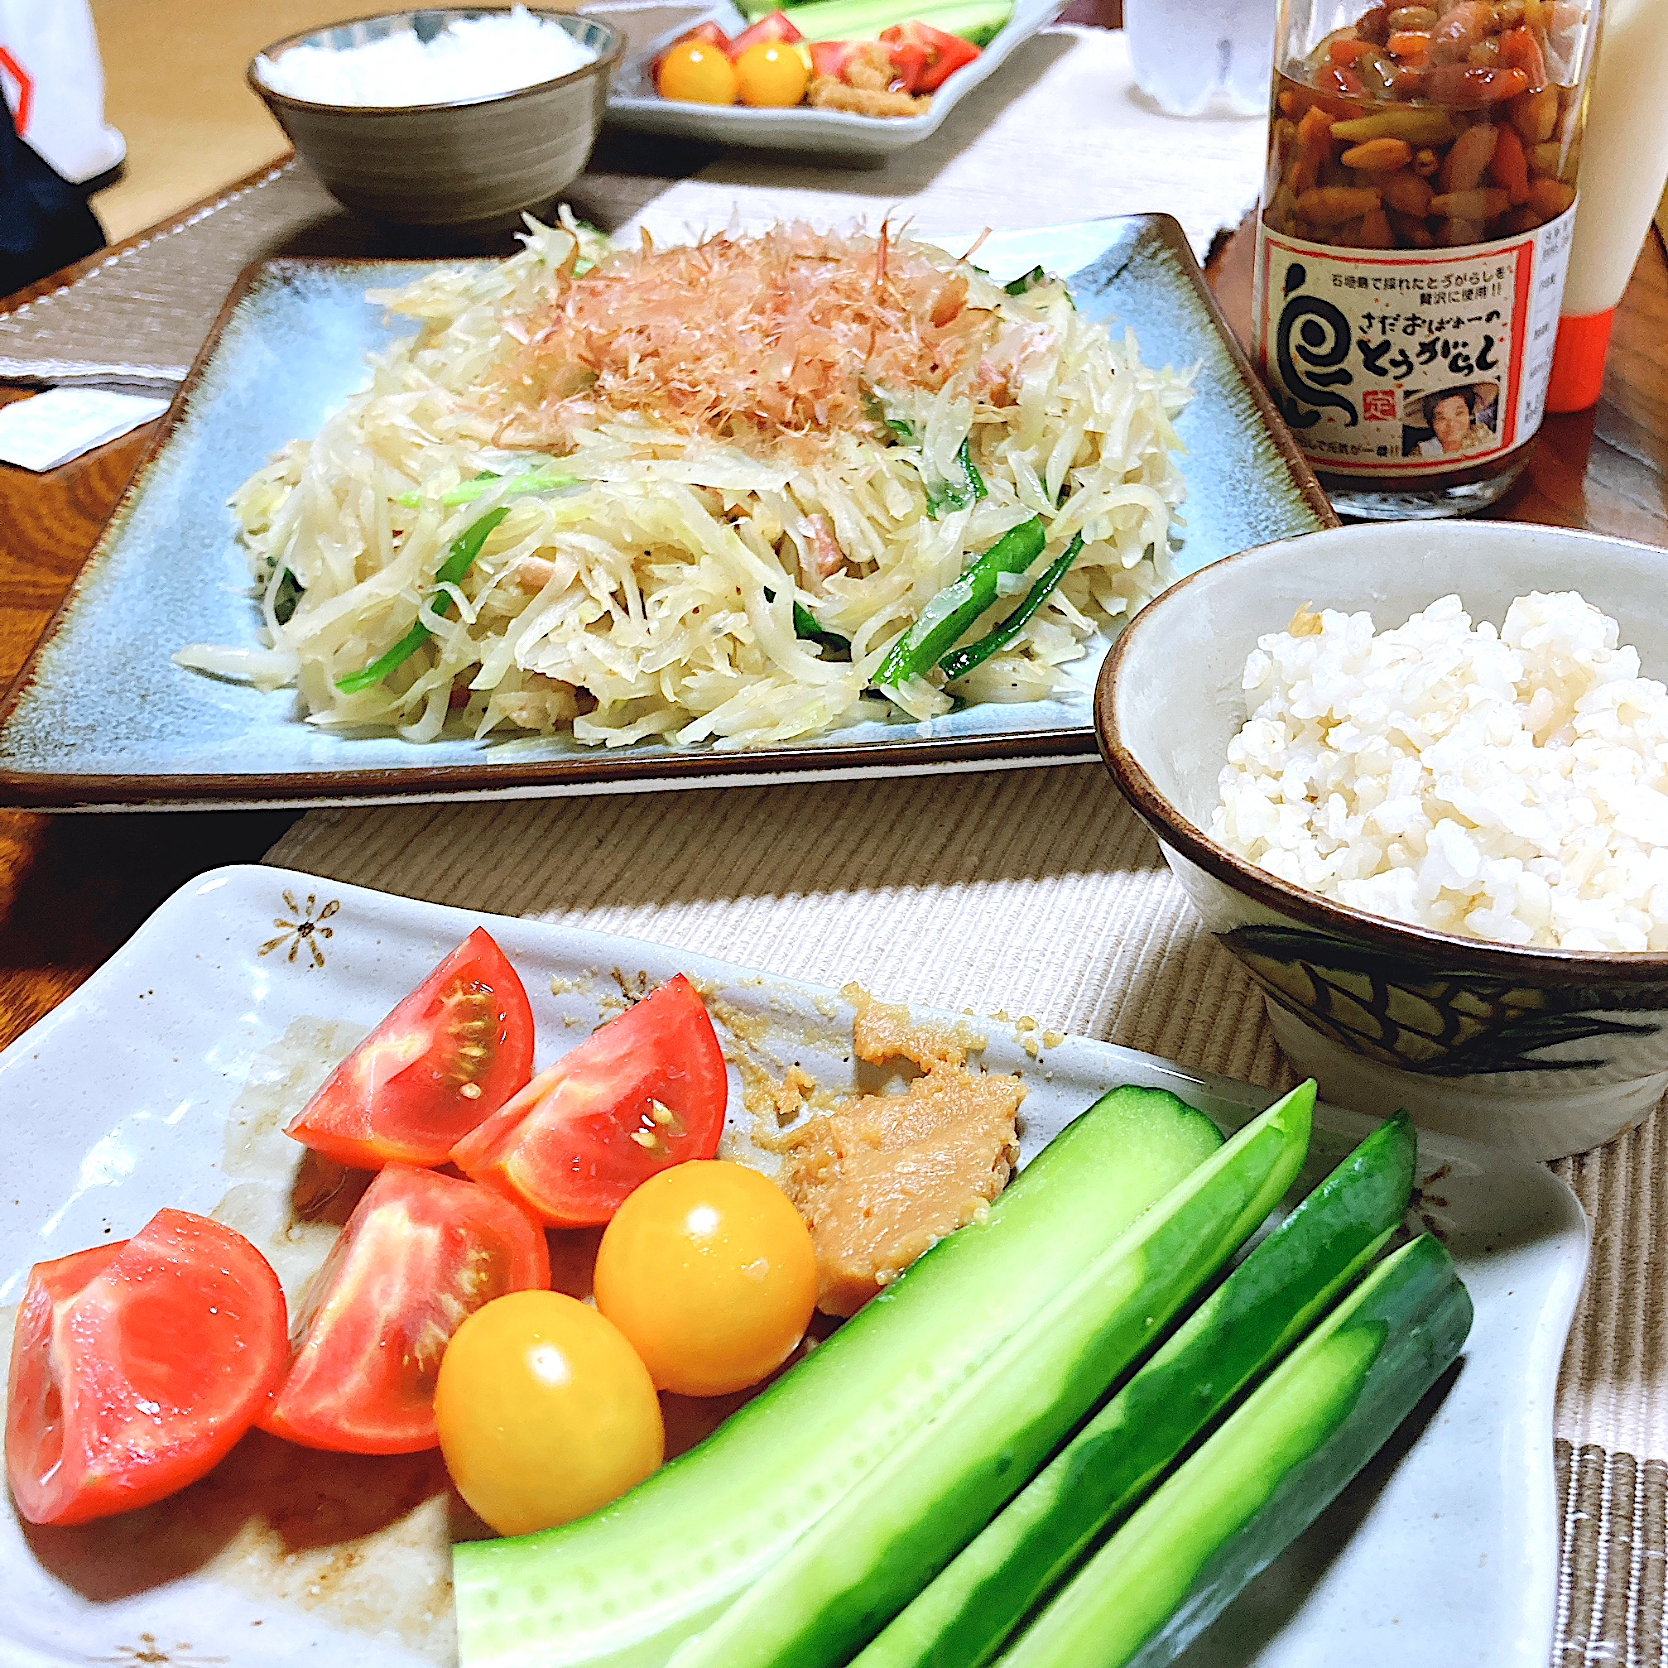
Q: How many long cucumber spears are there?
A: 4